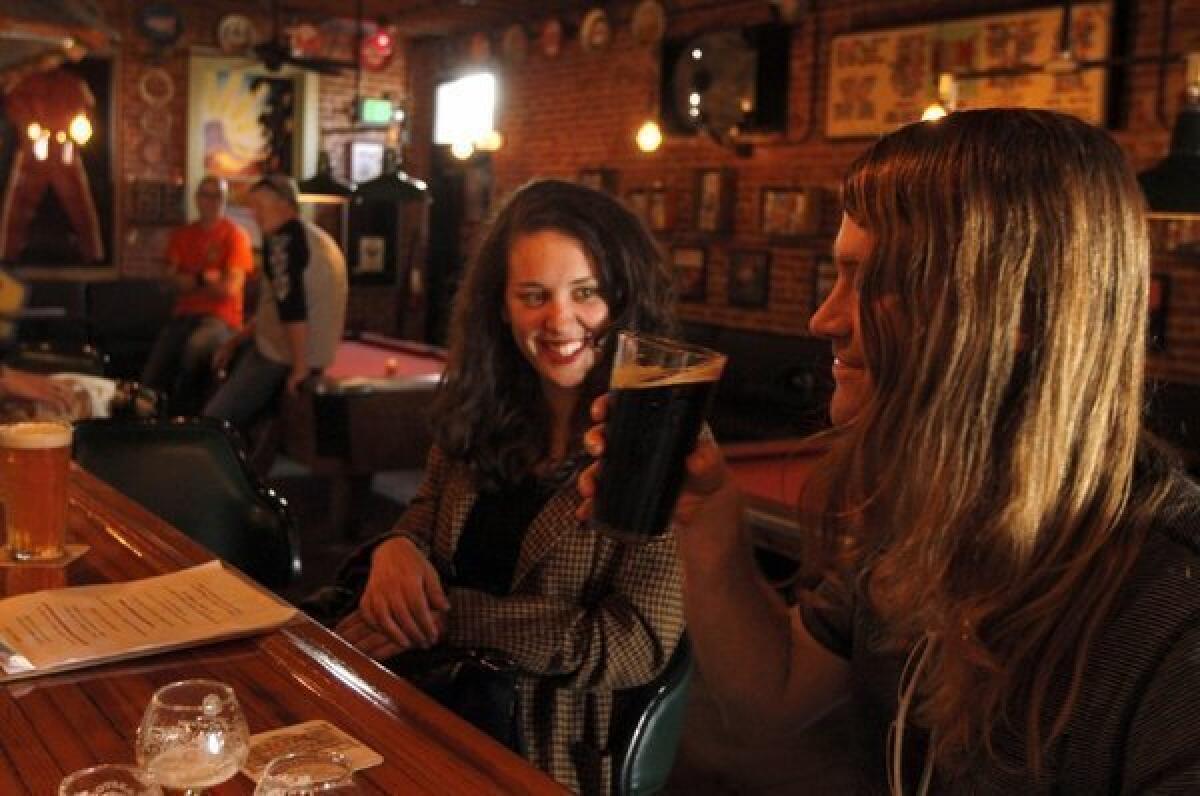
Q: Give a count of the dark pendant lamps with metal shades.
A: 3